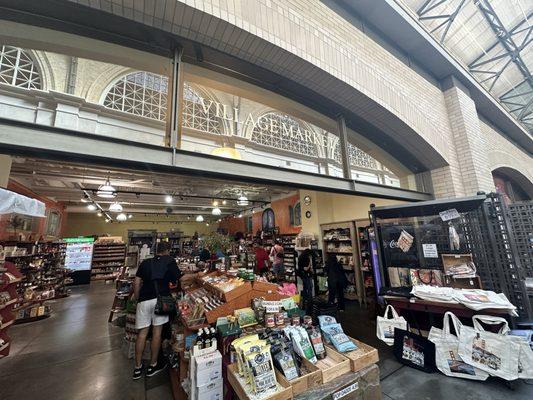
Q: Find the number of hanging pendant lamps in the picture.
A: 6